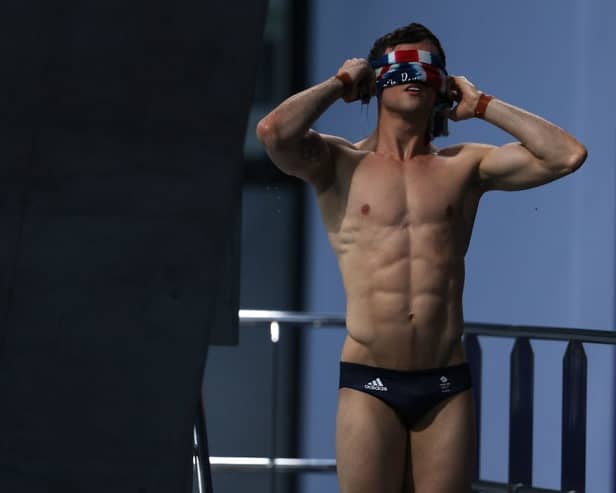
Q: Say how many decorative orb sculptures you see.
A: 0